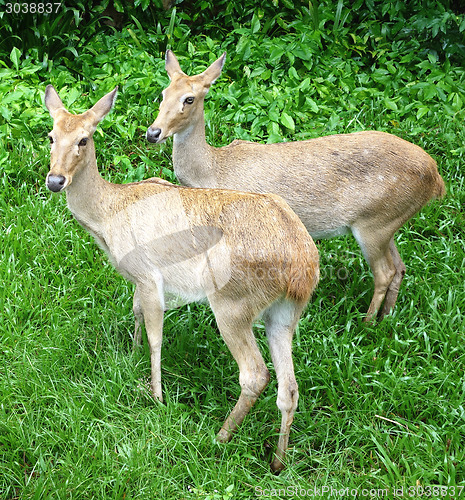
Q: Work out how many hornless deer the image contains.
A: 2